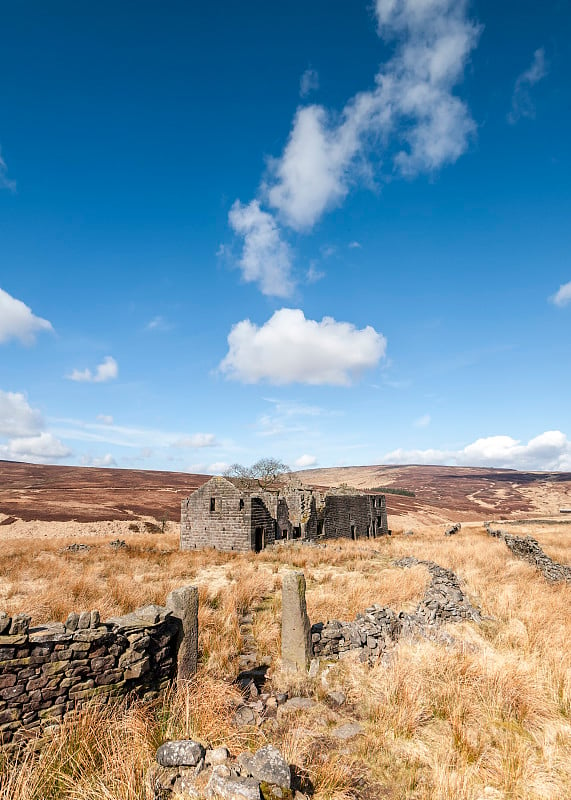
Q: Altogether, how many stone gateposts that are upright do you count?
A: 2